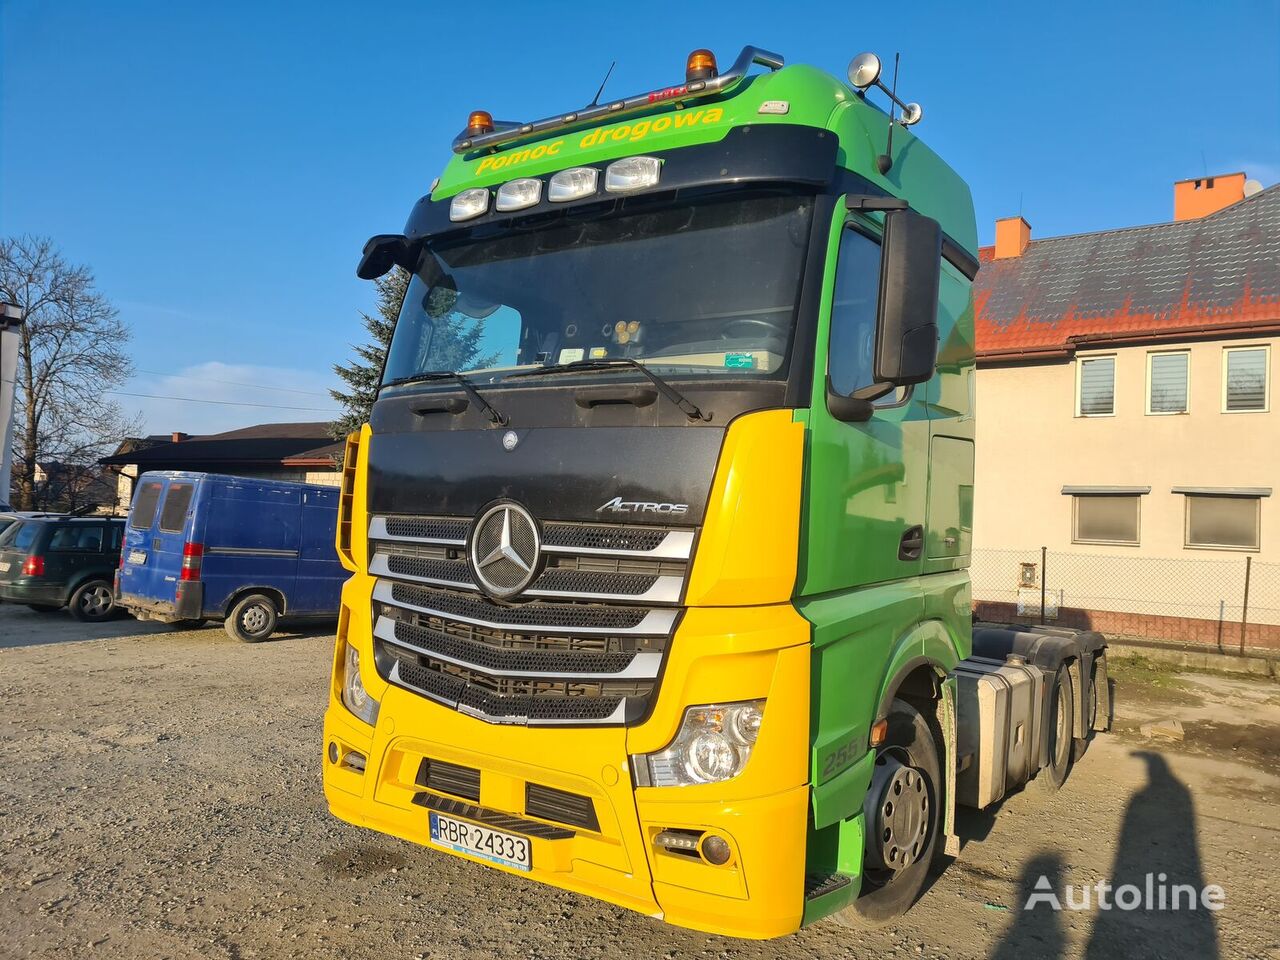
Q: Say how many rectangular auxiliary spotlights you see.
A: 4